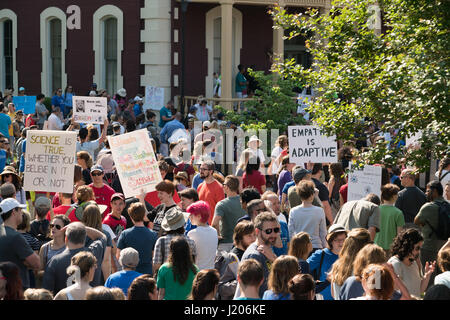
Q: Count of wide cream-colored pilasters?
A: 1